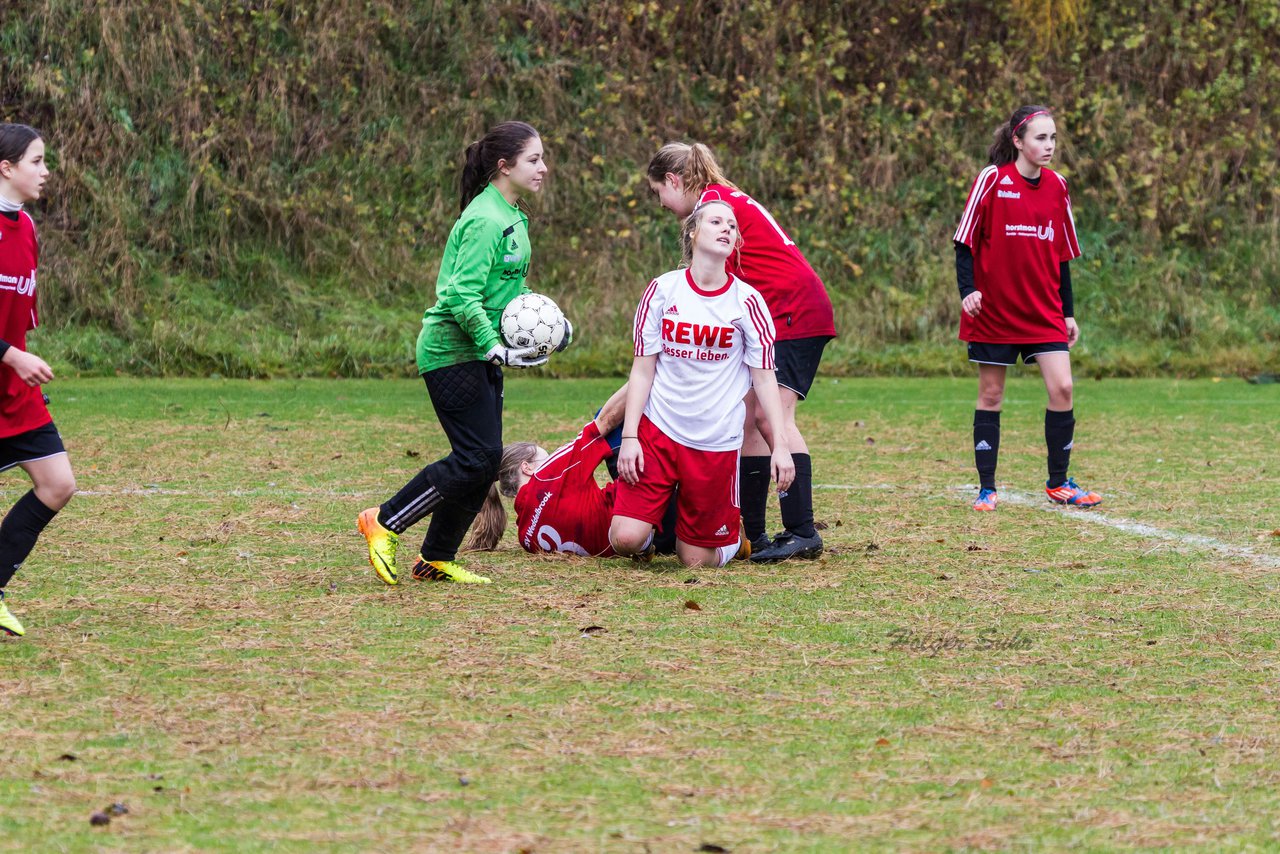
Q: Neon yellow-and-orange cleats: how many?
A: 2